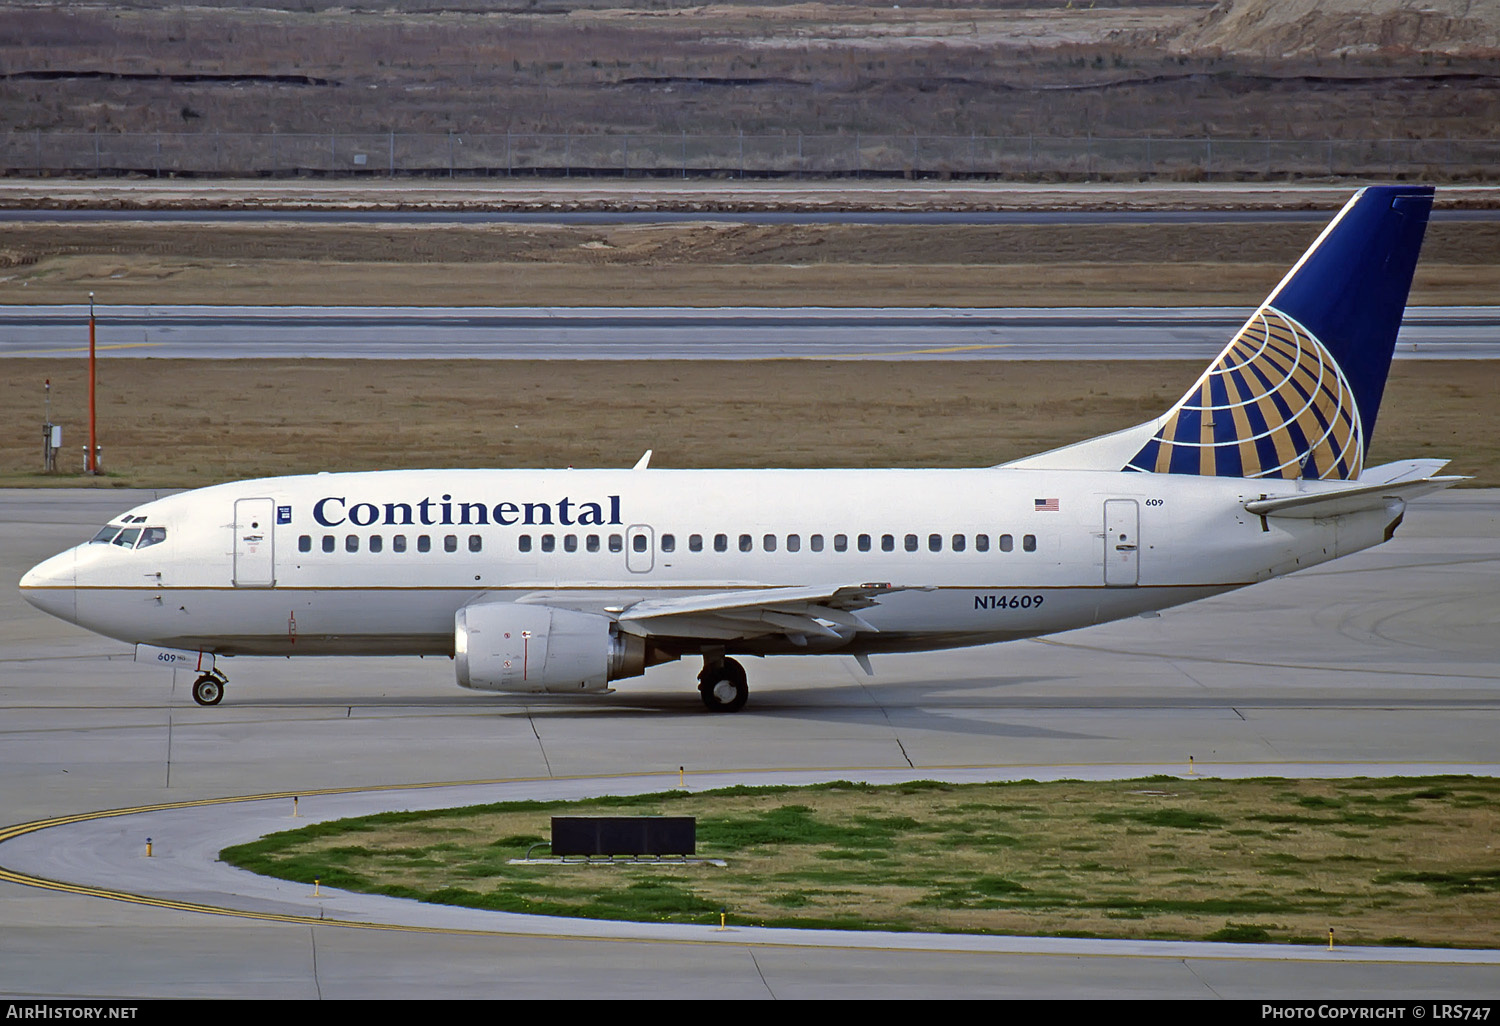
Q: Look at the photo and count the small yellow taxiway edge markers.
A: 7